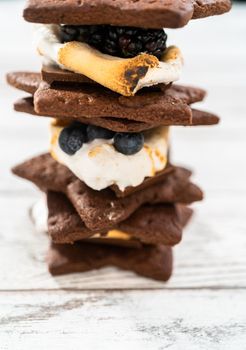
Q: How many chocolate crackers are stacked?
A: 6